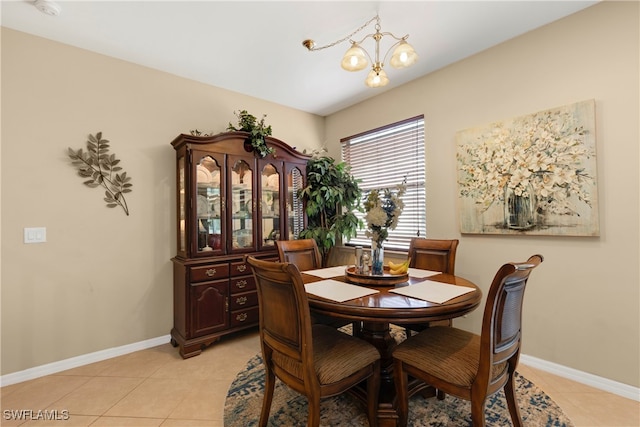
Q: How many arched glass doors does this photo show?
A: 4